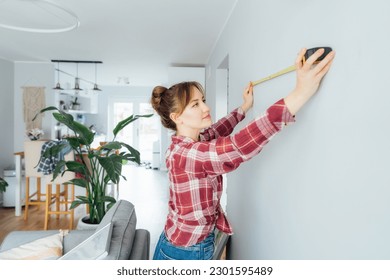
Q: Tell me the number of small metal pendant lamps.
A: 3